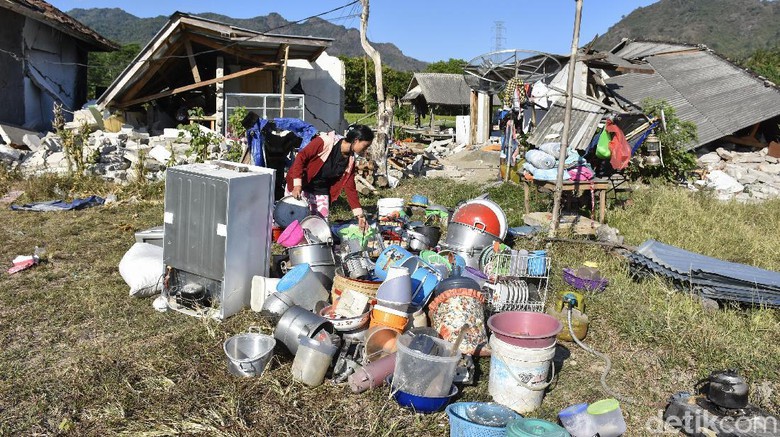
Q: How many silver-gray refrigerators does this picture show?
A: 1